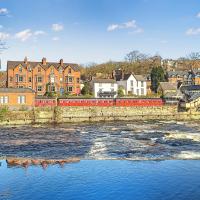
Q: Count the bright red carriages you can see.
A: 3